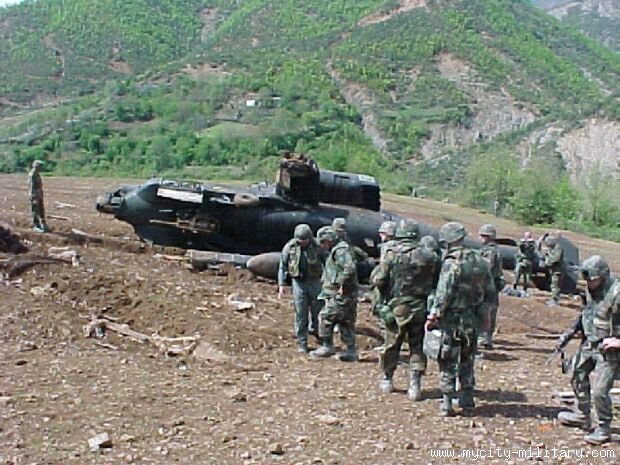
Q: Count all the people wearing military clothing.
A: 12